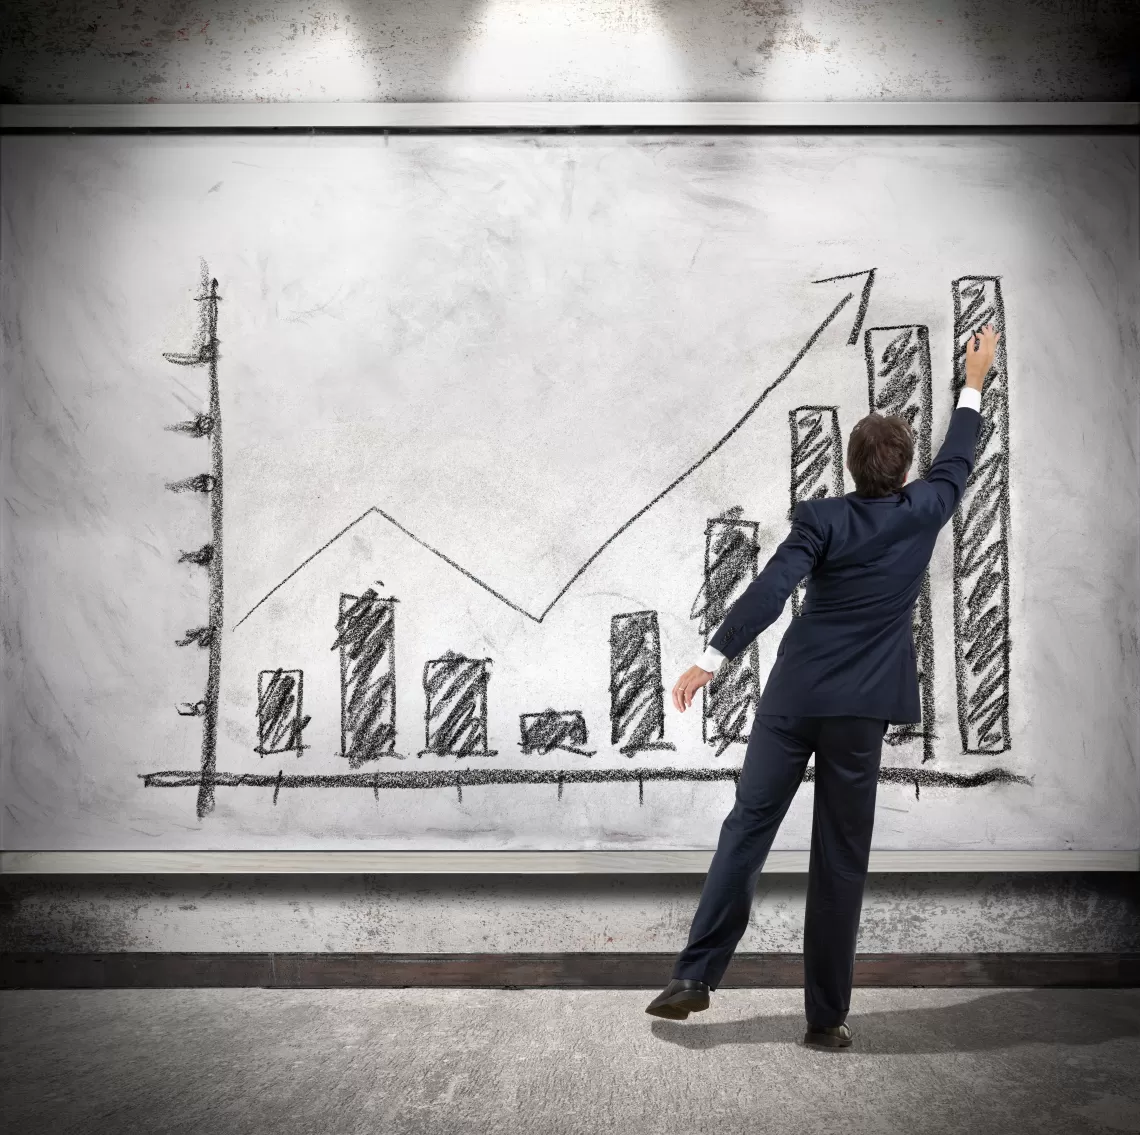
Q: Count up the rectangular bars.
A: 9